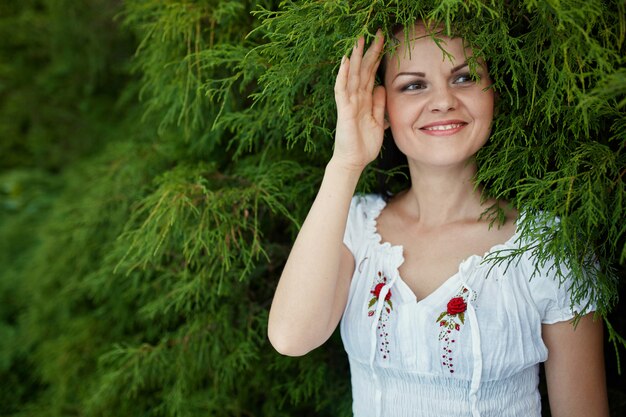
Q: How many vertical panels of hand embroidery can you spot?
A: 2